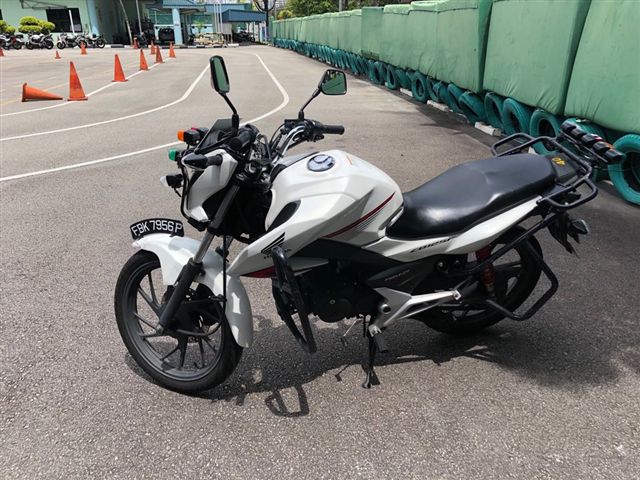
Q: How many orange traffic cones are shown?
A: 11